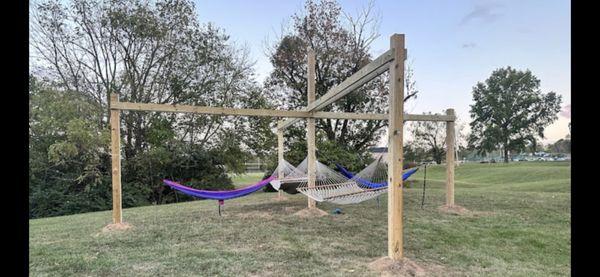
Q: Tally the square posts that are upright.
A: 5